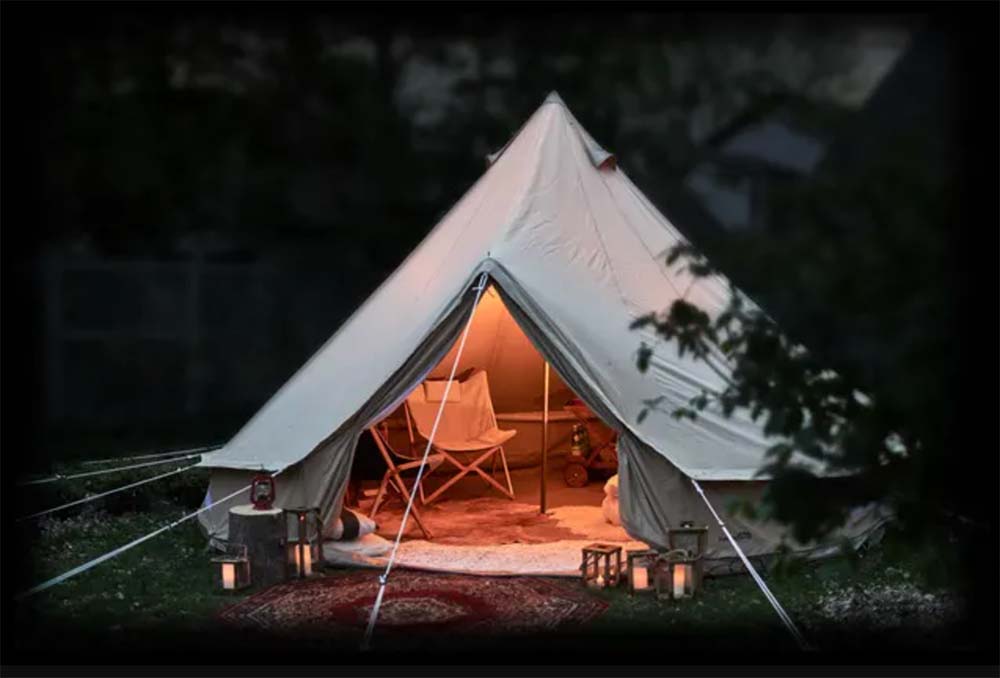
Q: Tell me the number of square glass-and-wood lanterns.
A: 6